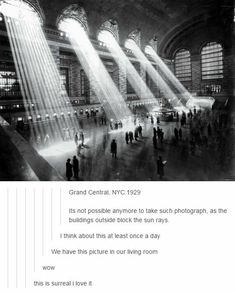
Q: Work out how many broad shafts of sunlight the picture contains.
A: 5